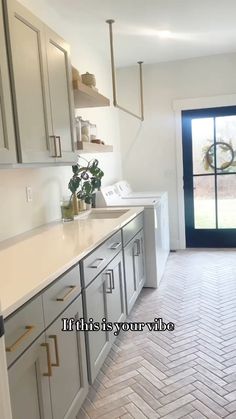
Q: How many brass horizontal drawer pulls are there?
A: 4